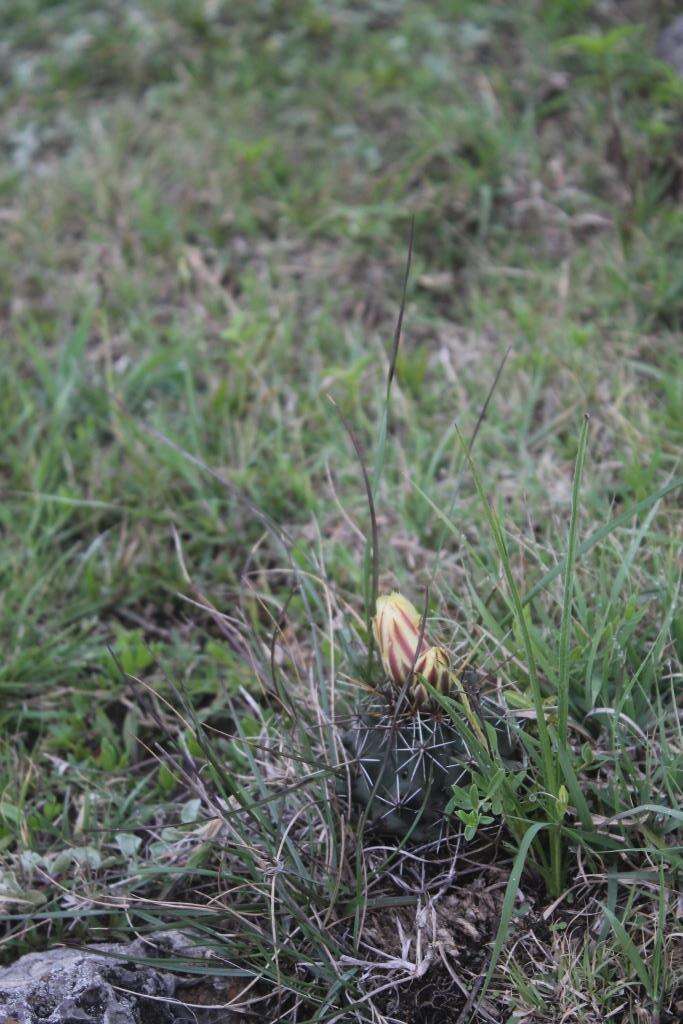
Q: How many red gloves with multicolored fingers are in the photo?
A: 0